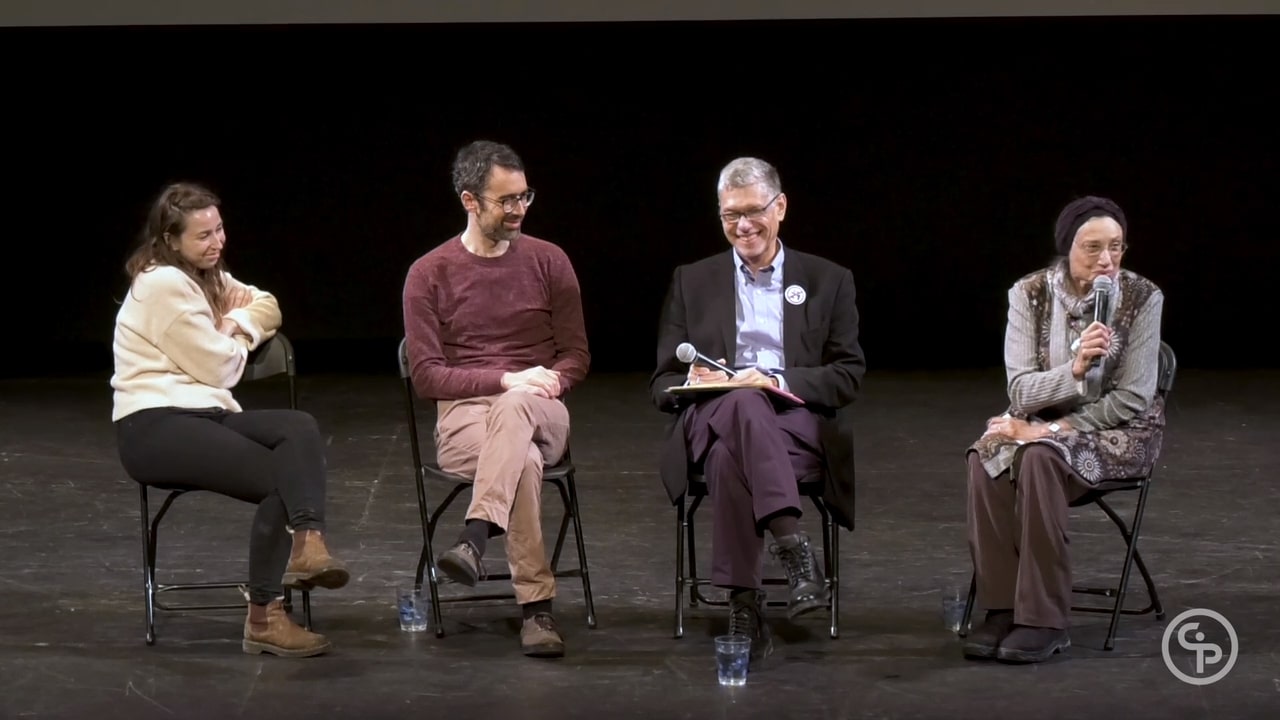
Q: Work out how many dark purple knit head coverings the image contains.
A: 1